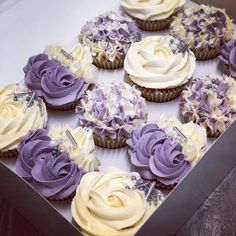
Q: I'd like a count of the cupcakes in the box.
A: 12